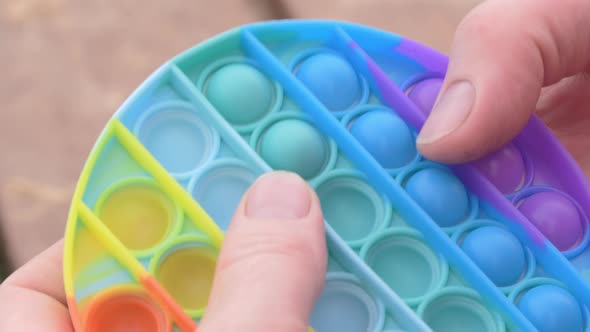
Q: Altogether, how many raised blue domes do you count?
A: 5